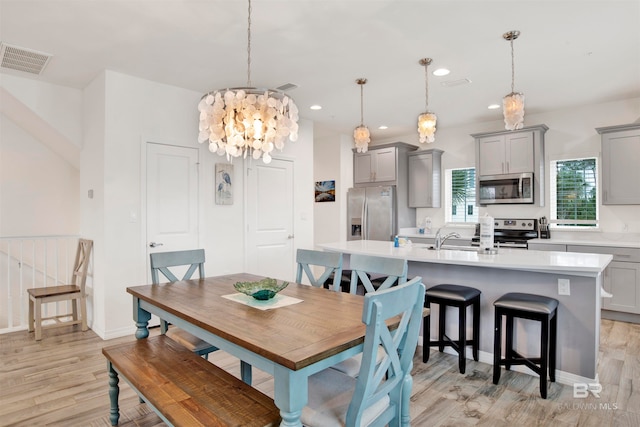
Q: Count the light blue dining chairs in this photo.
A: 4